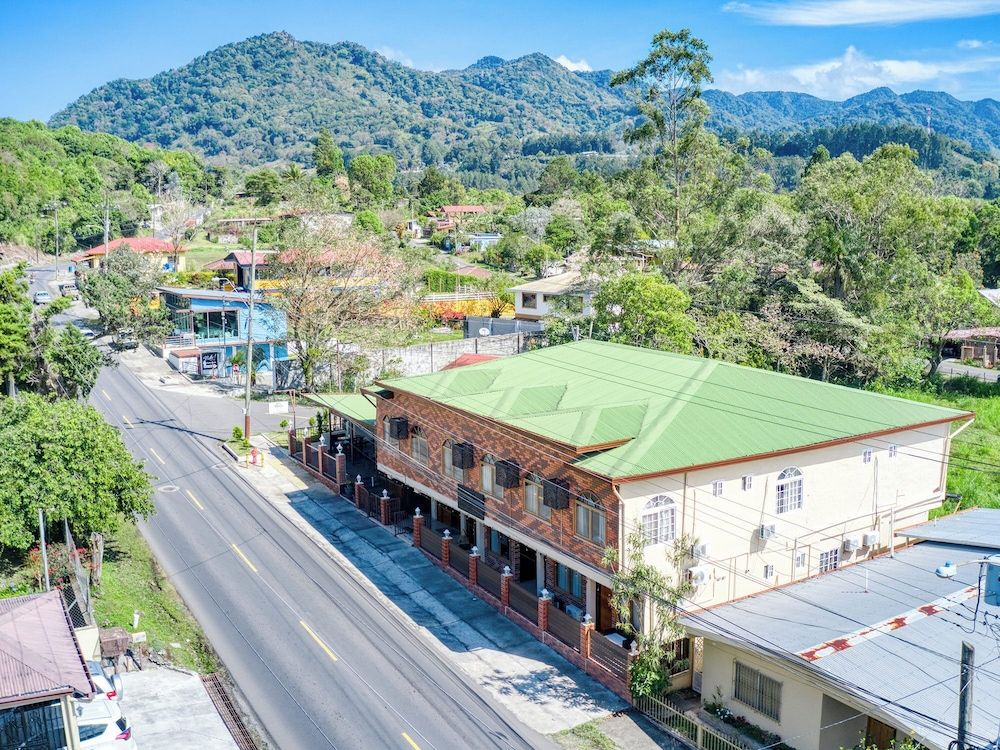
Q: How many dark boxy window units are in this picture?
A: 4